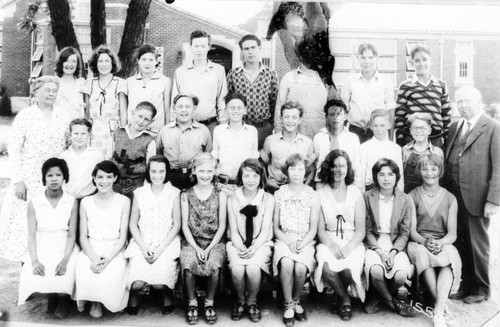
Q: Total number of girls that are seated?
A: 9